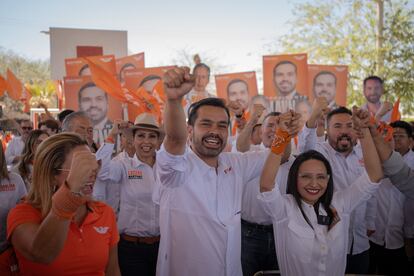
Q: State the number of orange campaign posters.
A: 7